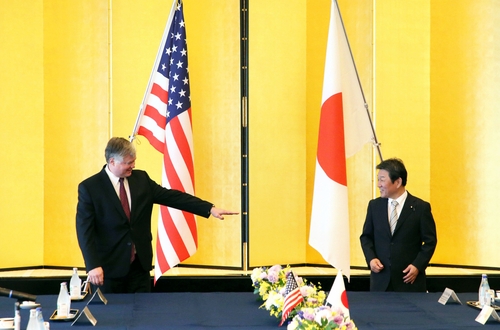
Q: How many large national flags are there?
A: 2